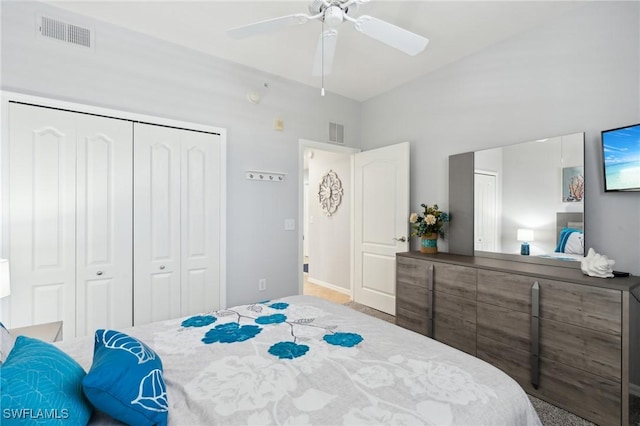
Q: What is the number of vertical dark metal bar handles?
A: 2